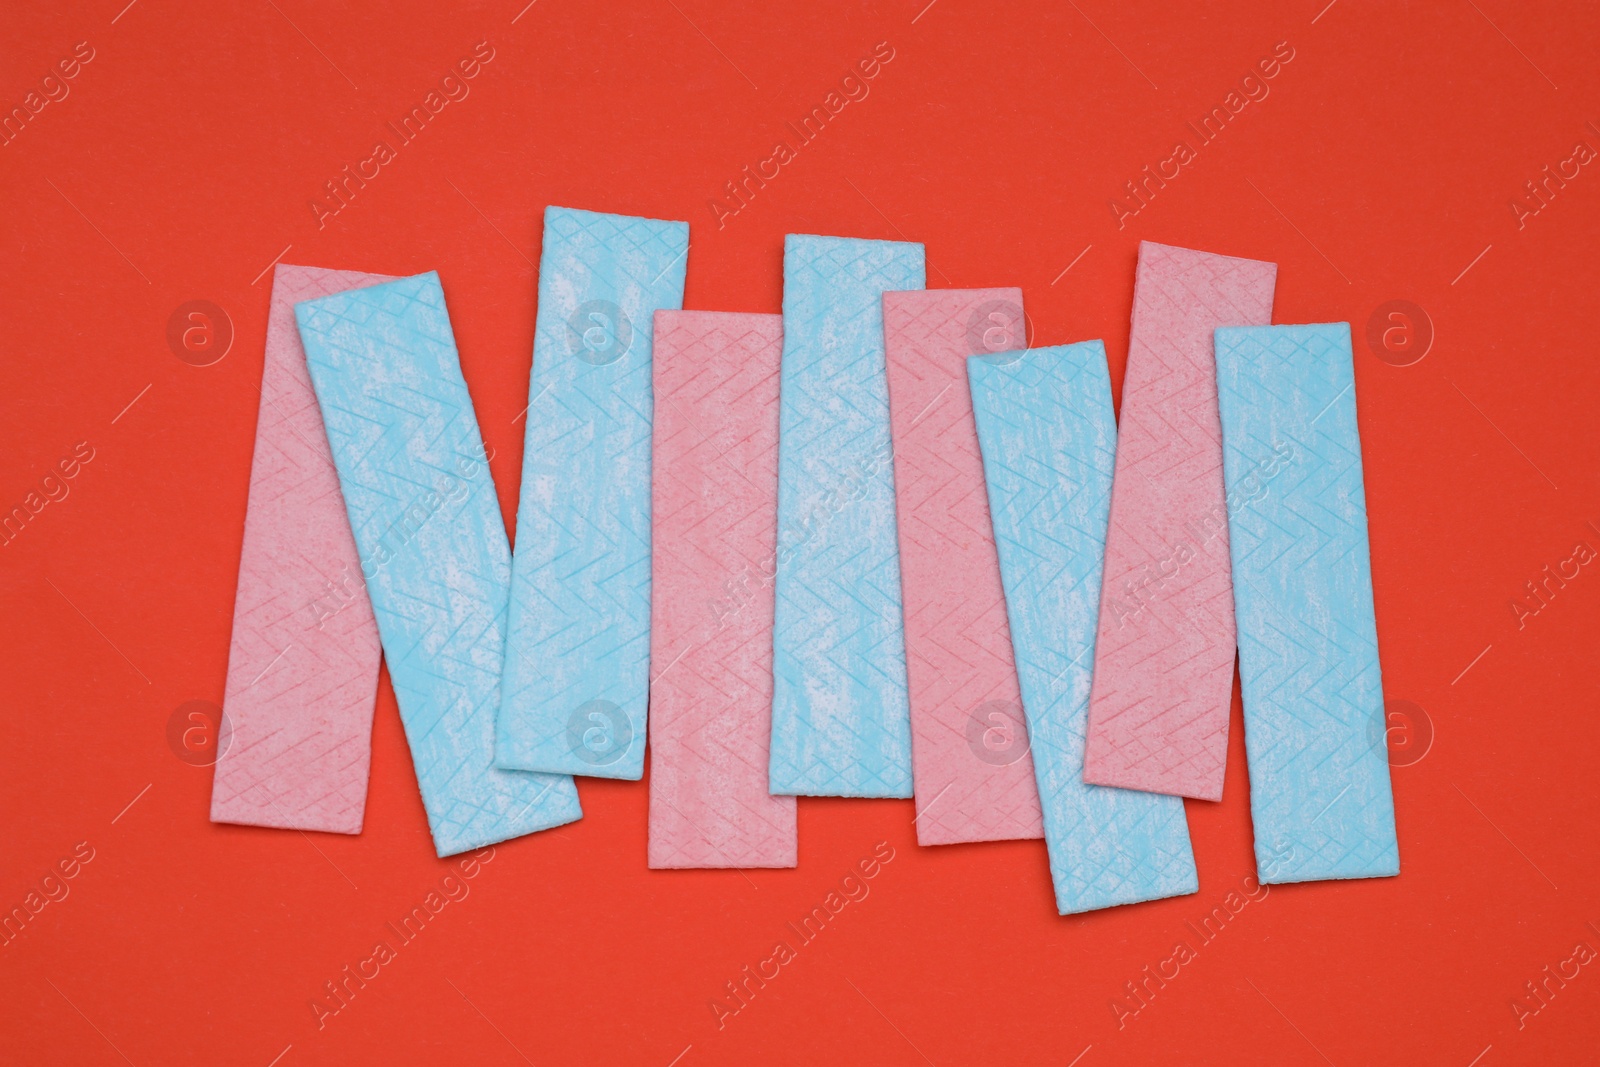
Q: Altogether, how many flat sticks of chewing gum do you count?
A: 9